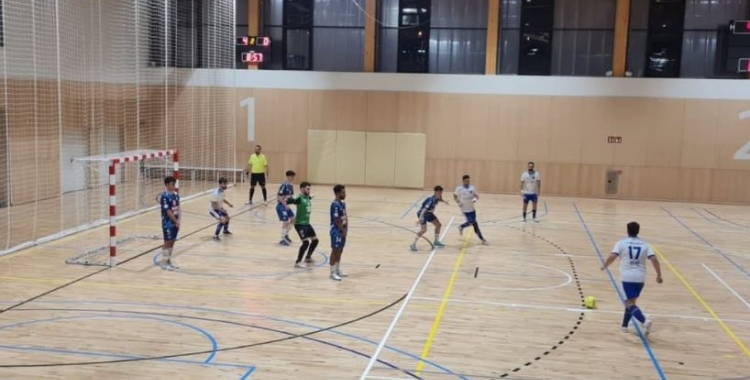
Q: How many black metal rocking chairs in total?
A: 0